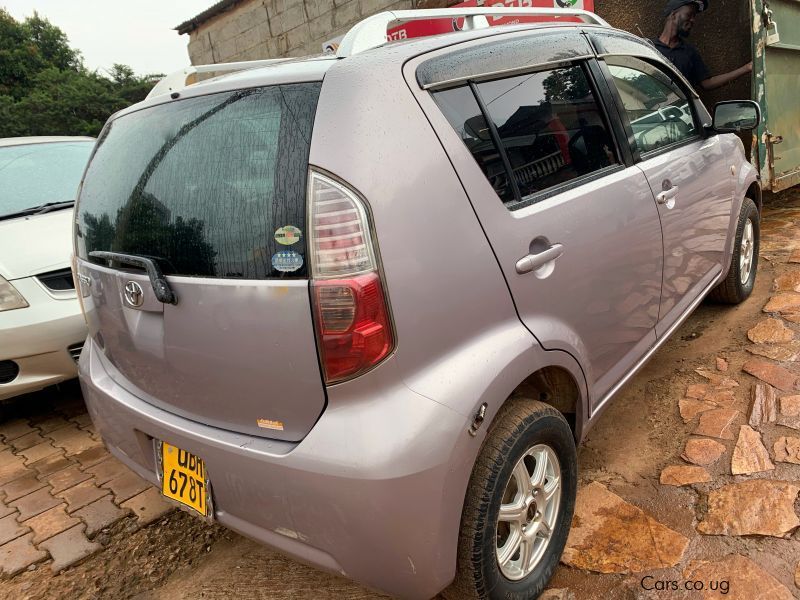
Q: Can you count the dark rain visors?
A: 2